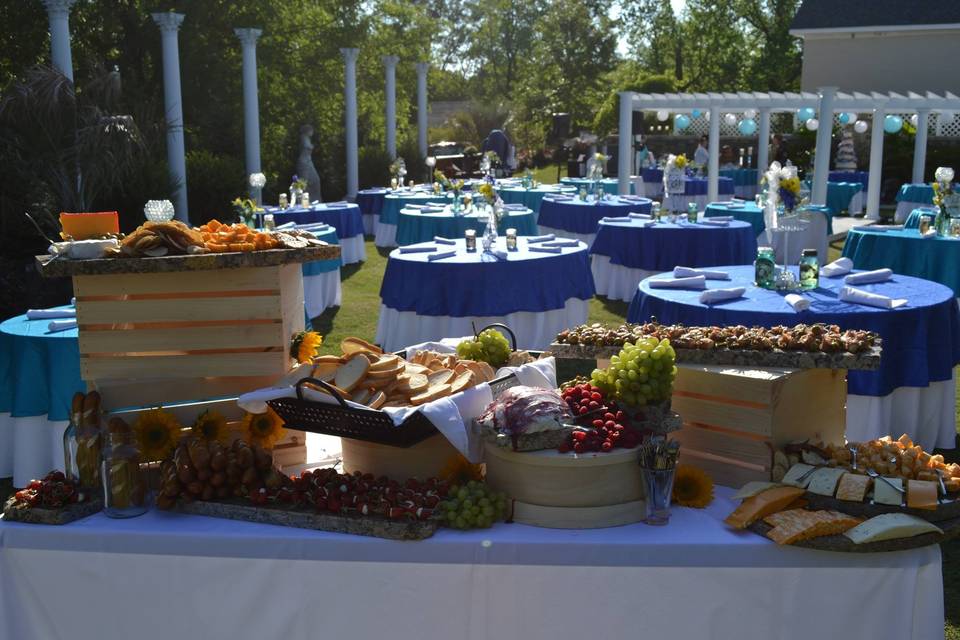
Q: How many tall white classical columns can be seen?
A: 6